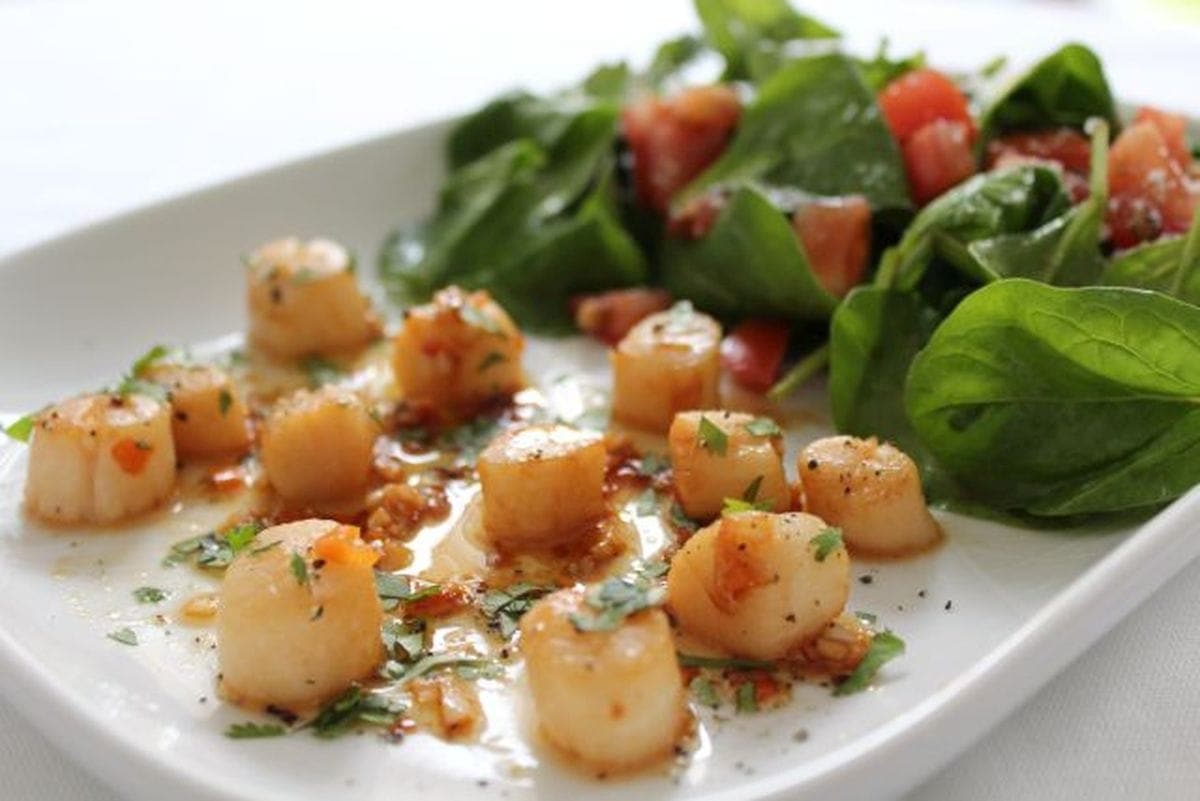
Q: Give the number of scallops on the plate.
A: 12